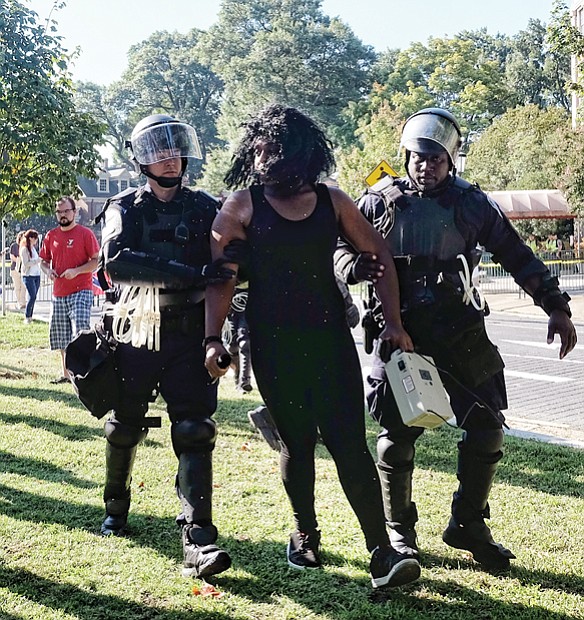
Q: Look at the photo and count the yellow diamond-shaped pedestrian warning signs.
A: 1